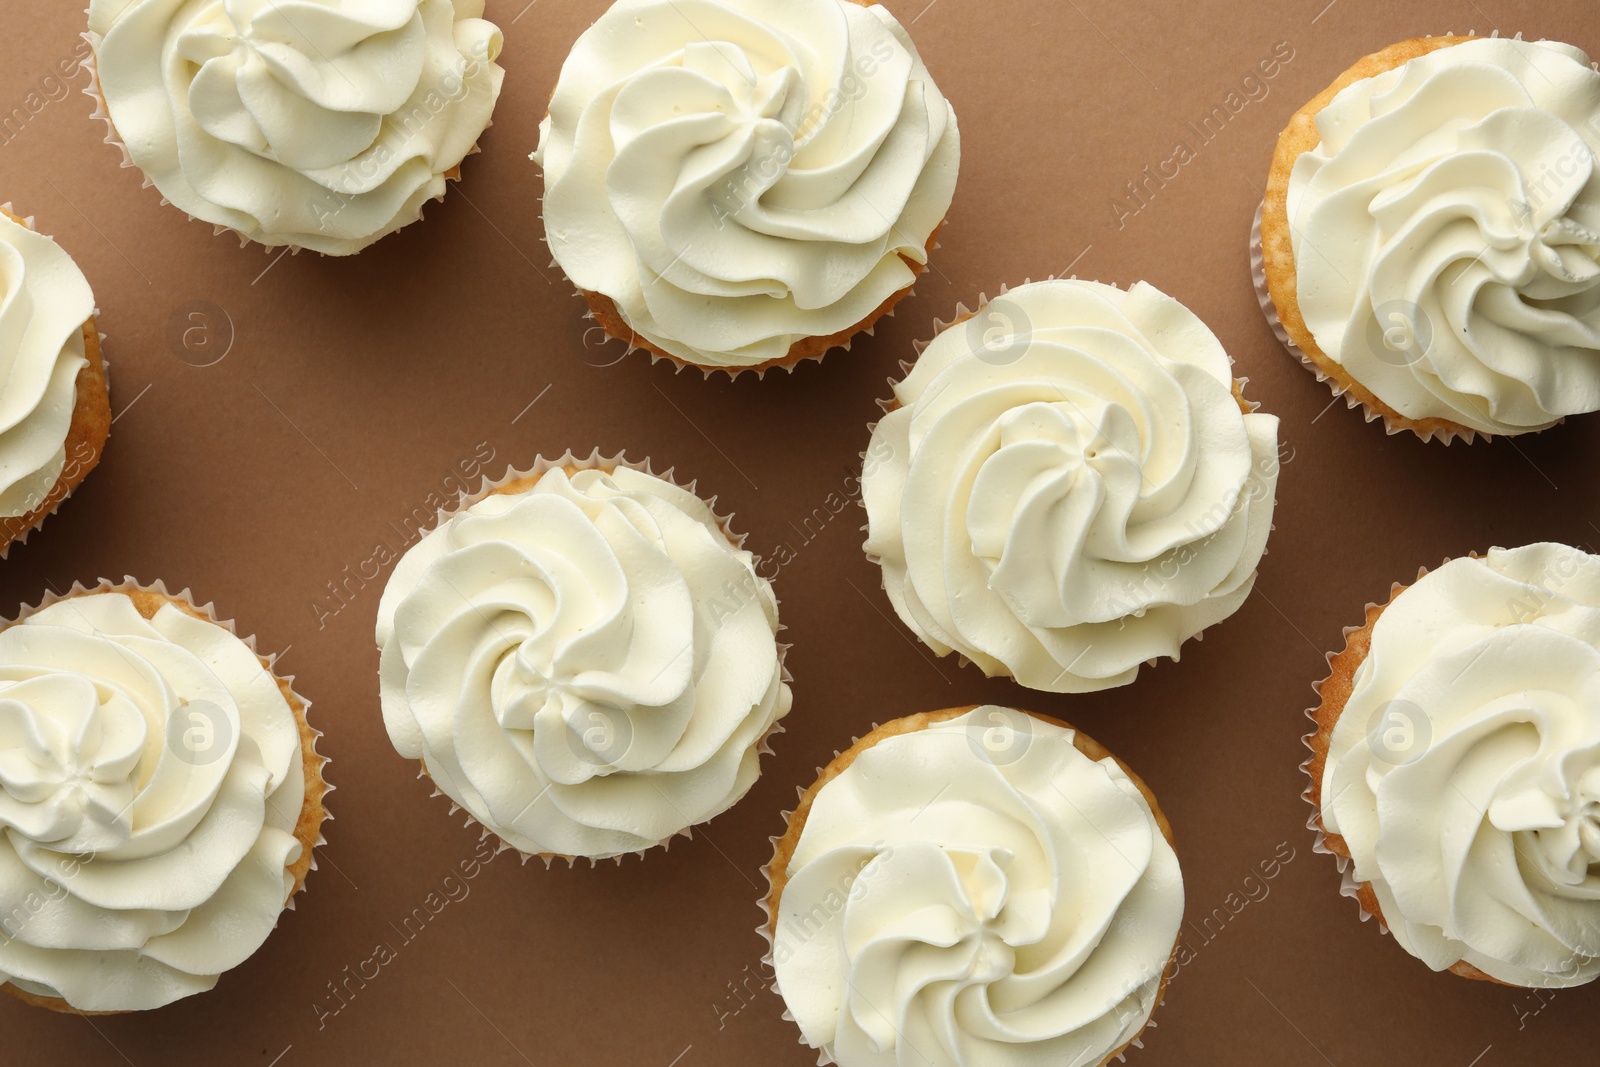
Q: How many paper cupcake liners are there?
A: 9